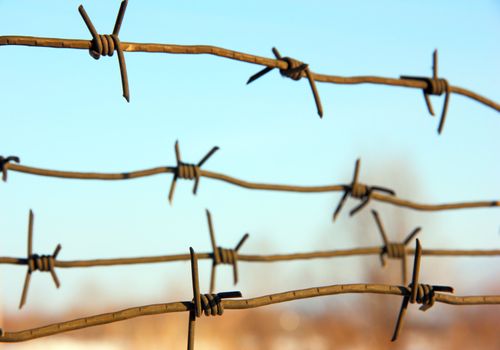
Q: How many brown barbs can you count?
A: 11